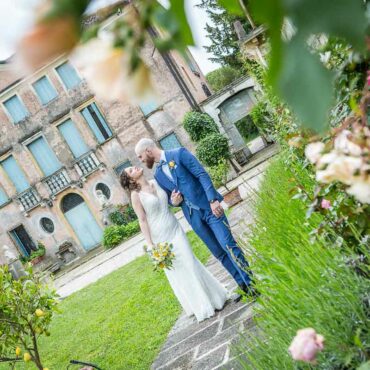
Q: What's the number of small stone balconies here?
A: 3